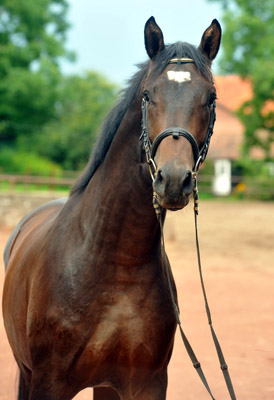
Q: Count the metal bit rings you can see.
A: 2